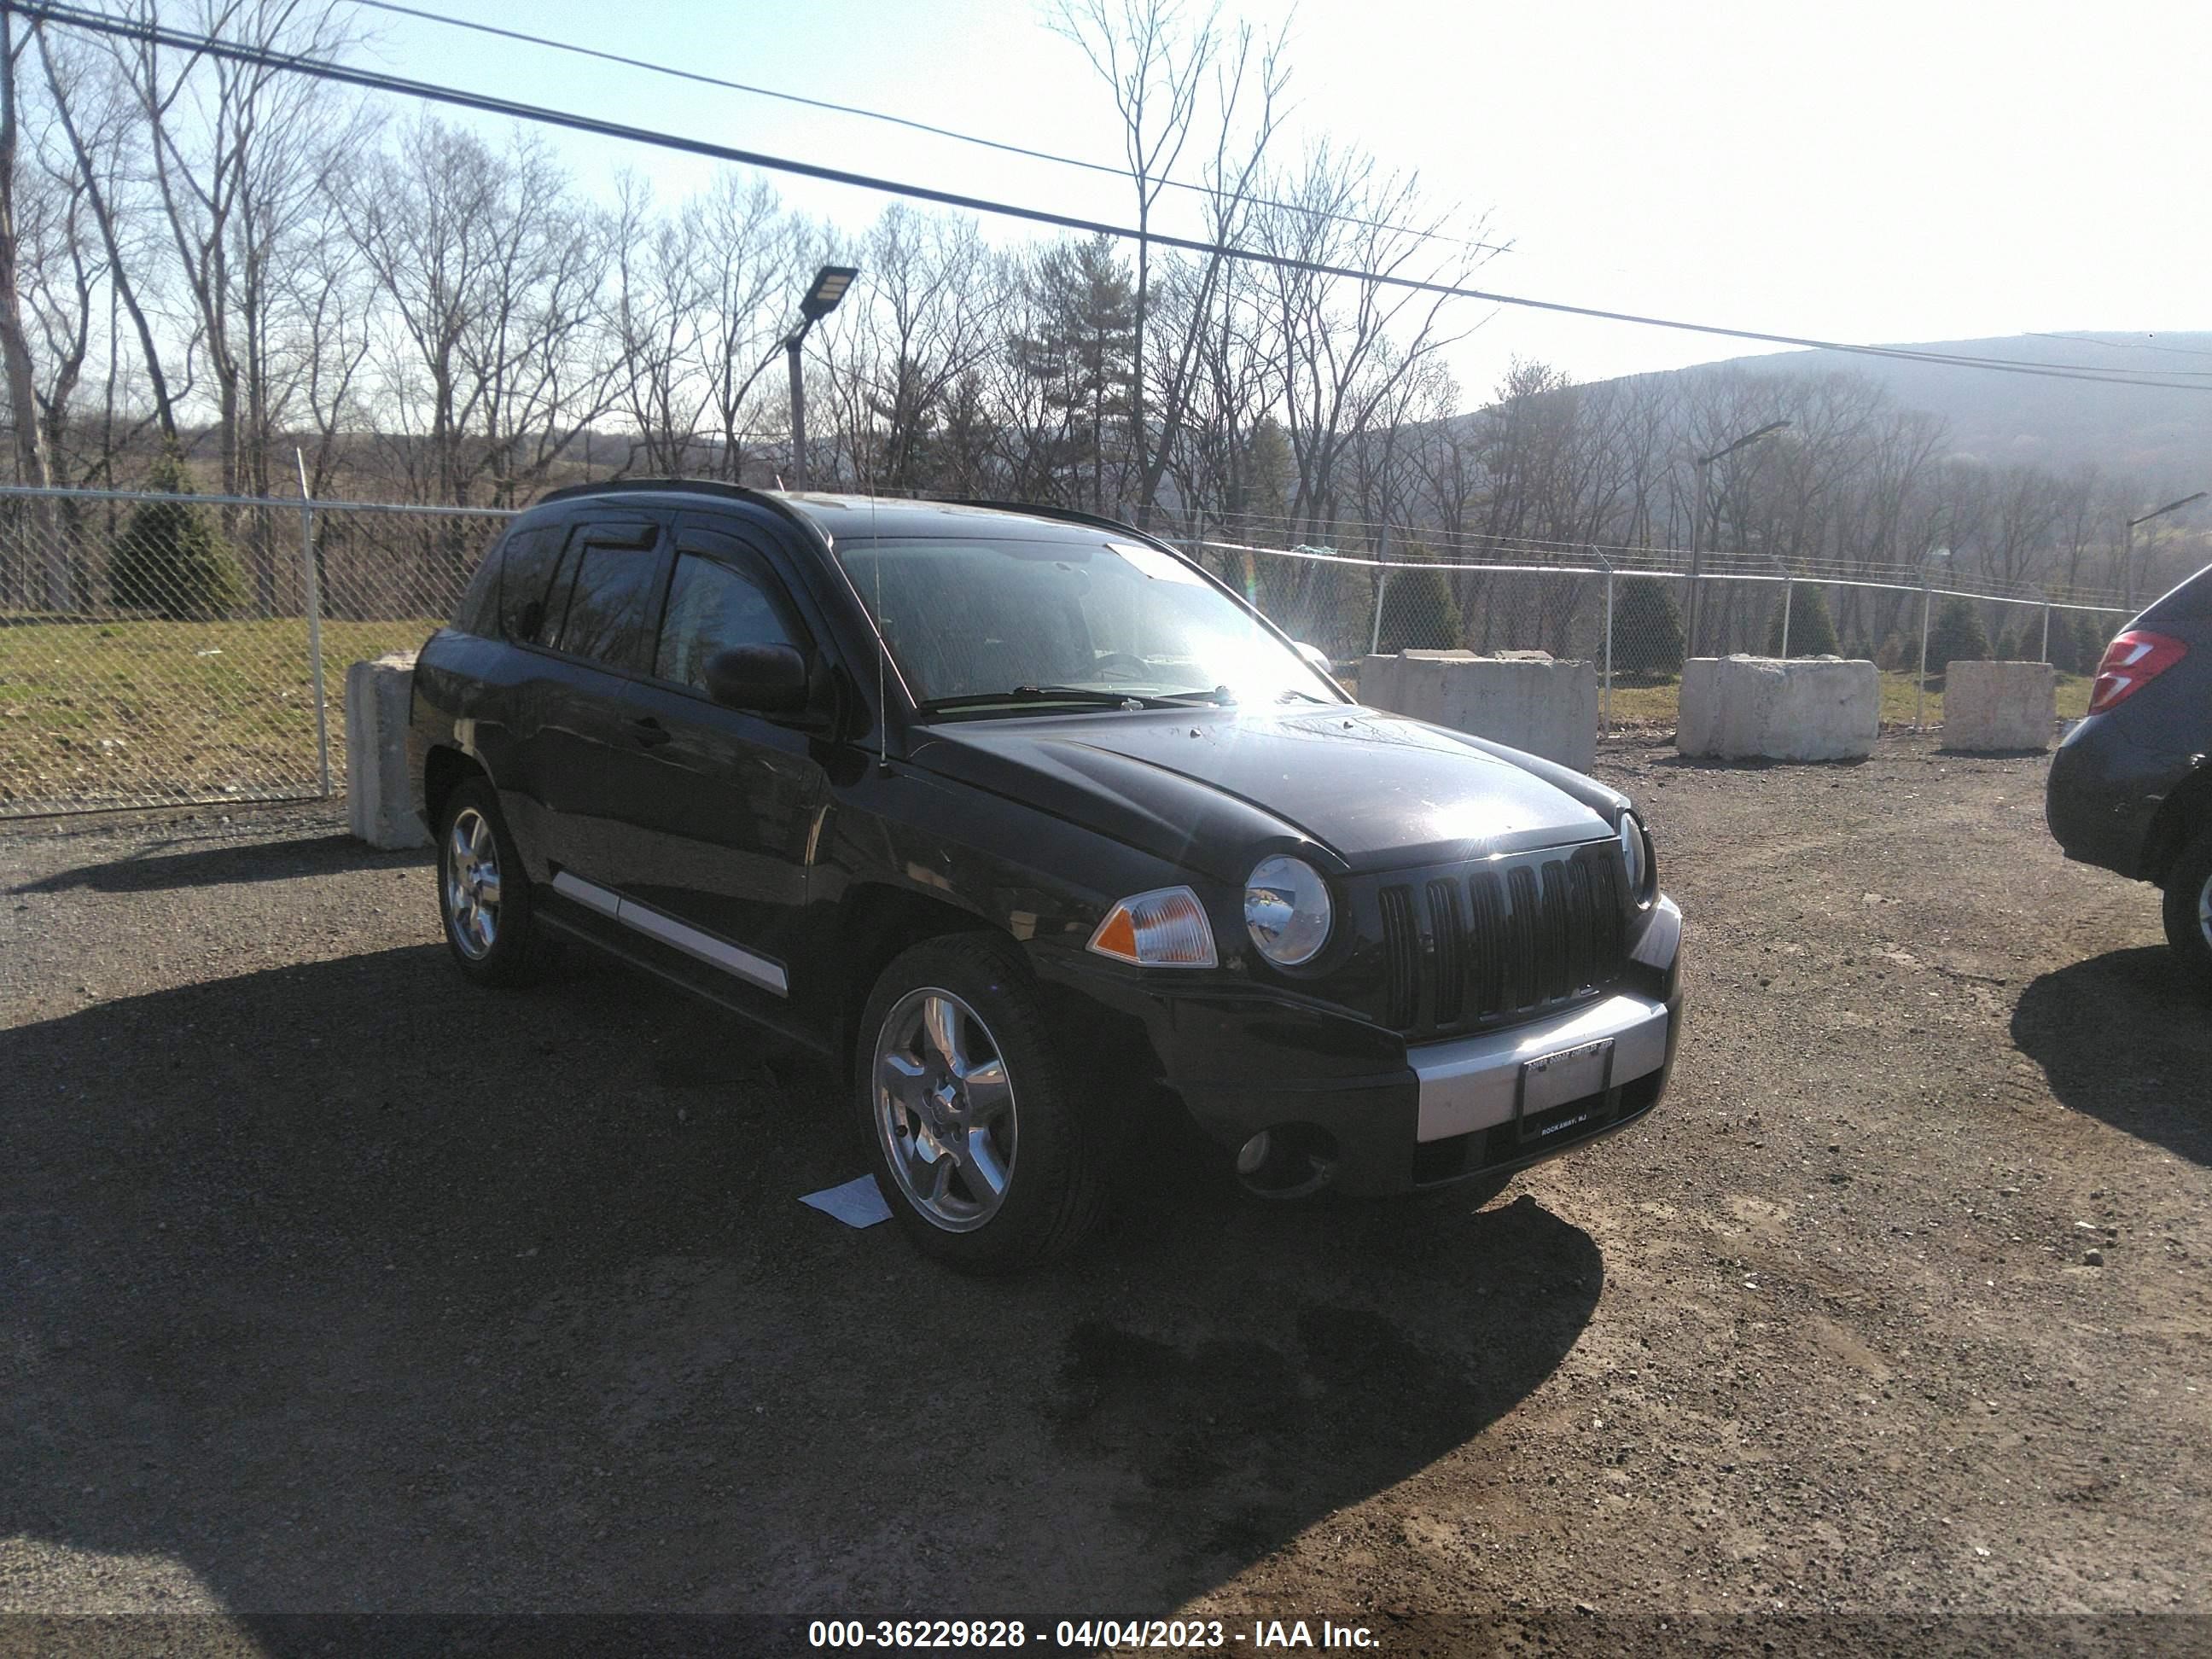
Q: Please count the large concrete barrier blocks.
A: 4